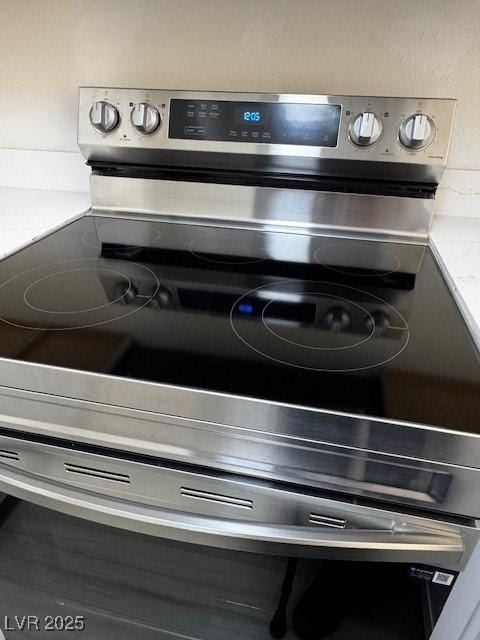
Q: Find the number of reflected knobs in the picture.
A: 4